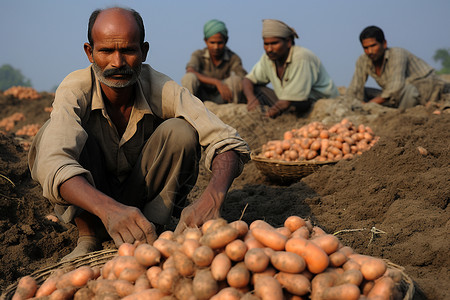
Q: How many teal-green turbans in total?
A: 1